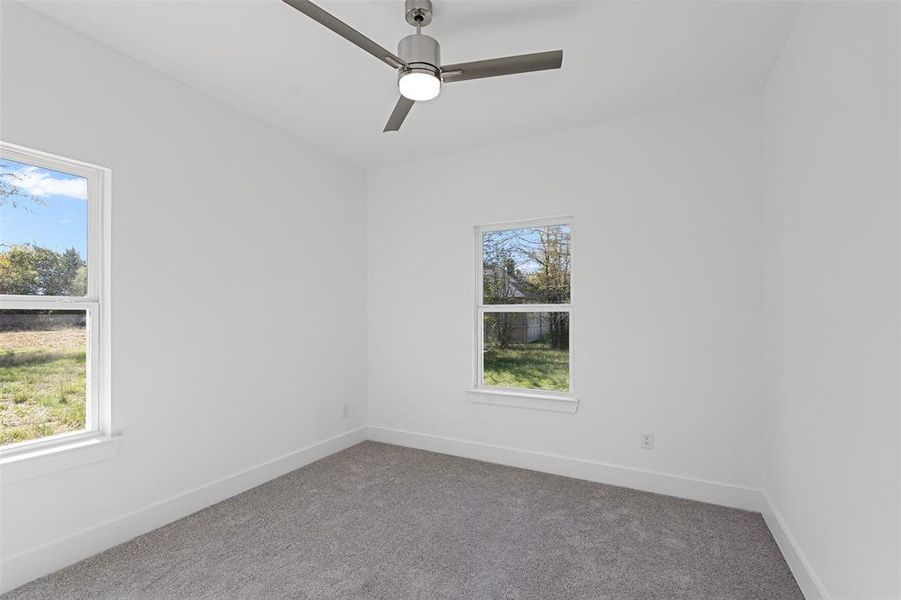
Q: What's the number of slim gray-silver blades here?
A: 3